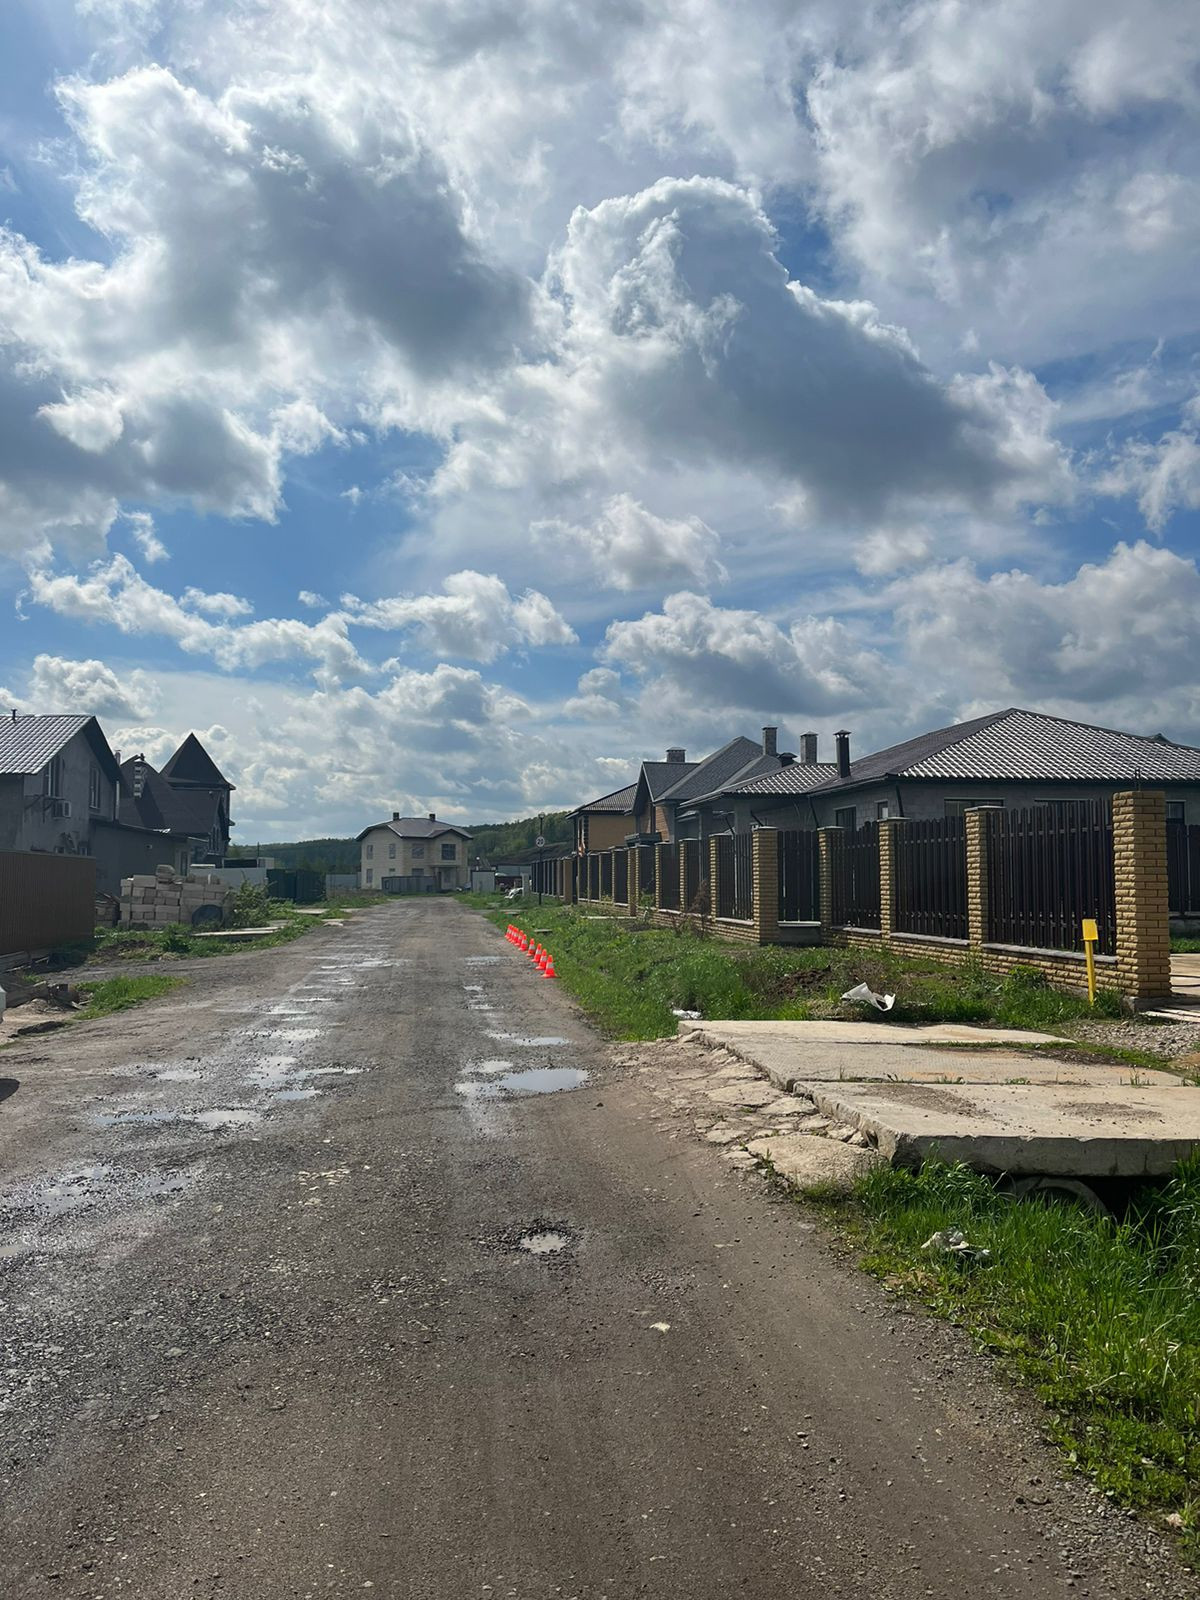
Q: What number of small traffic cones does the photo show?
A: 10